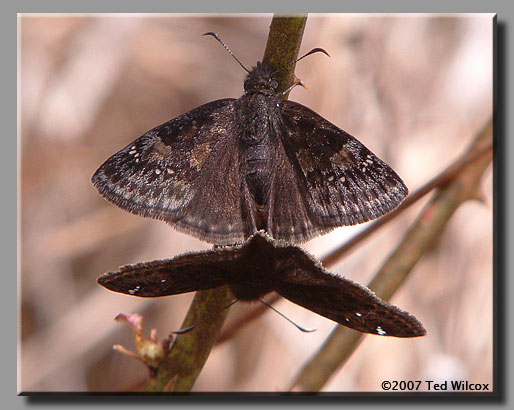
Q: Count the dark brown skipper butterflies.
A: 2